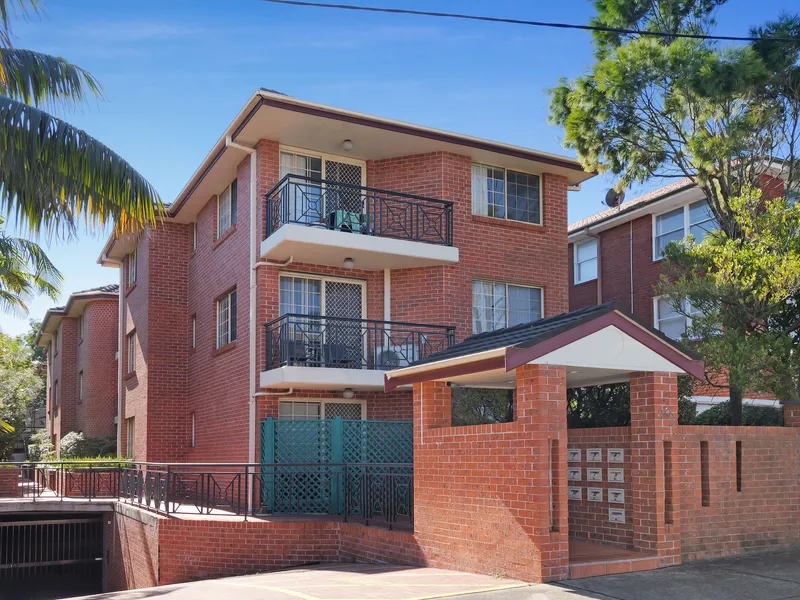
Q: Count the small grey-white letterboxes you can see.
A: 10